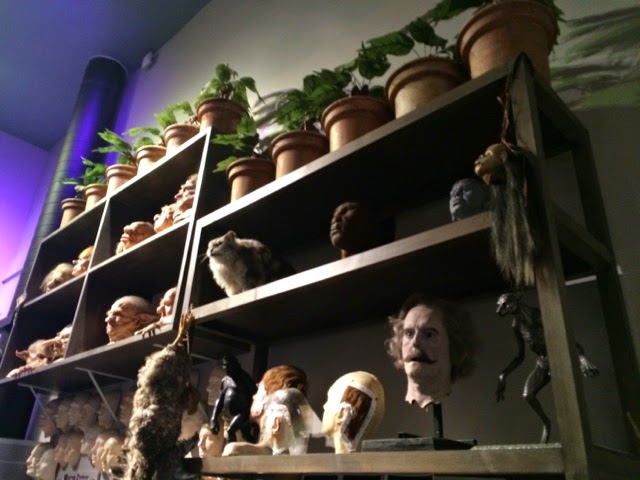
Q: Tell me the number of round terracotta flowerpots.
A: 11